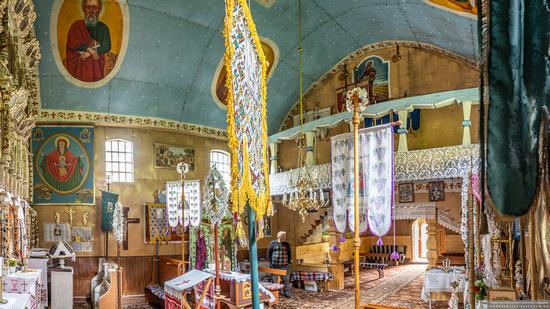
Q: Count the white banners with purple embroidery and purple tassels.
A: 2